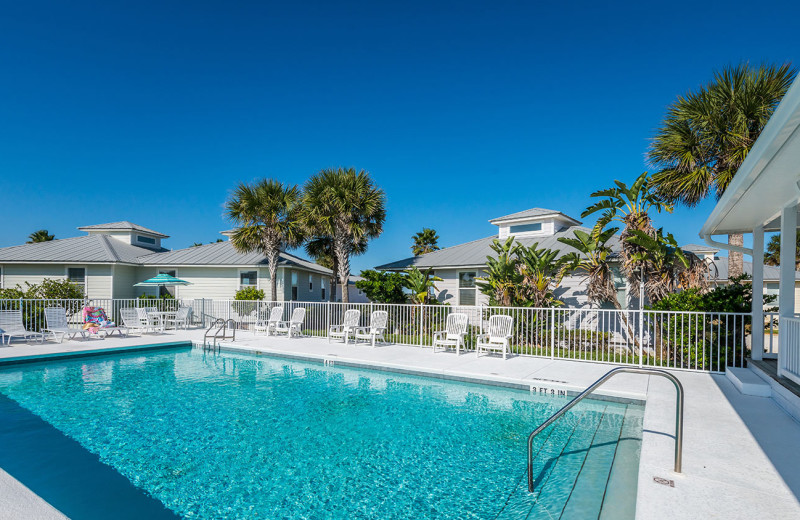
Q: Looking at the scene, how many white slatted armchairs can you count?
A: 6